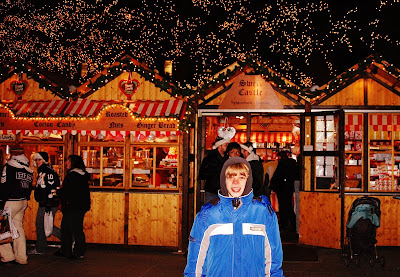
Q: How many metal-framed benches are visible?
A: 0